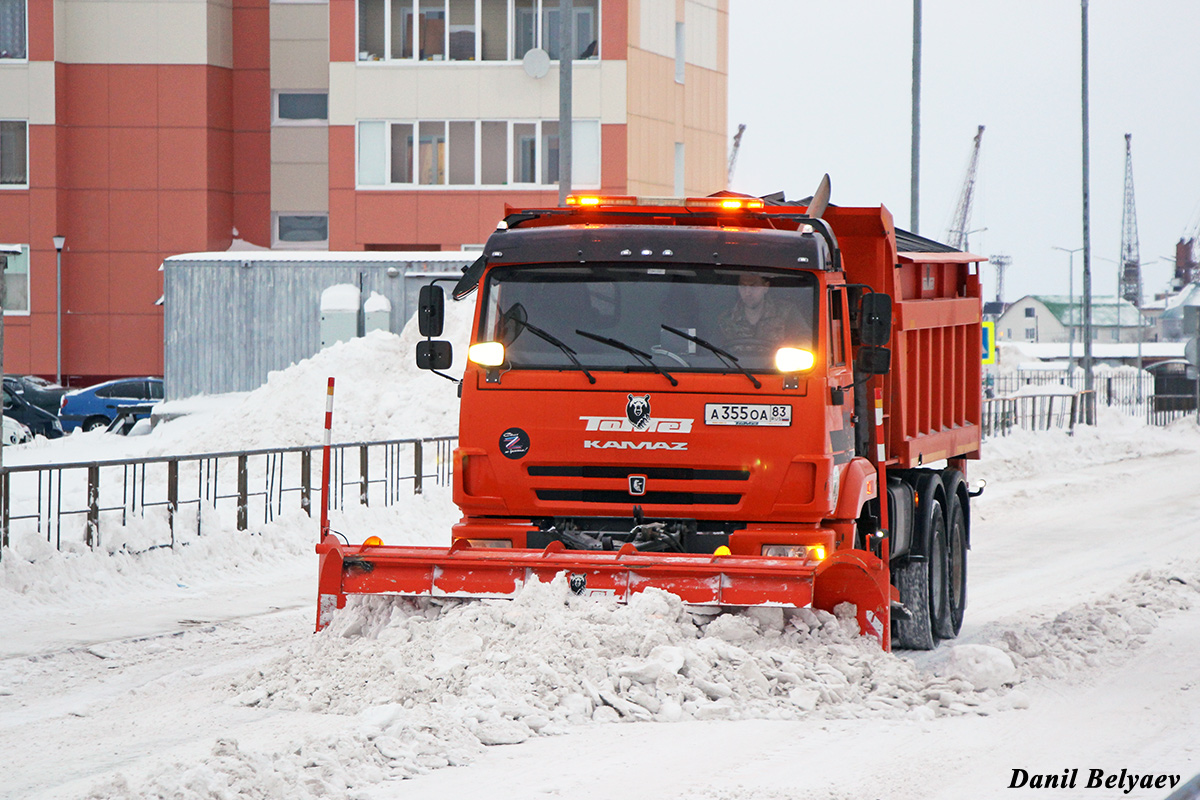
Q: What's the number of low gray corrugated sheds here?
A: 1